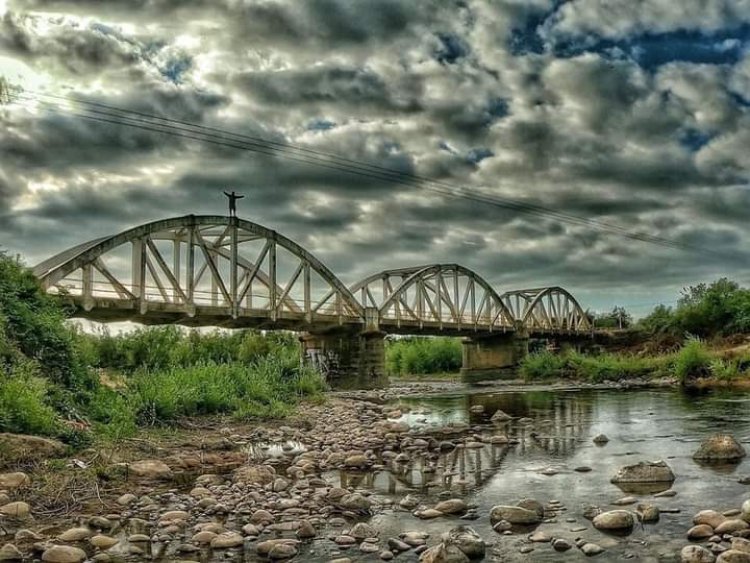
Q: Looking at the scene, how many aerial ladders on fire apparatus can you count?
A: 0